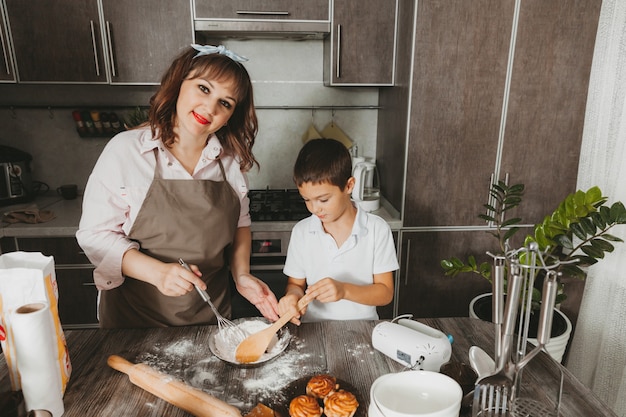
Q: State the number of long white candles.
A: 0